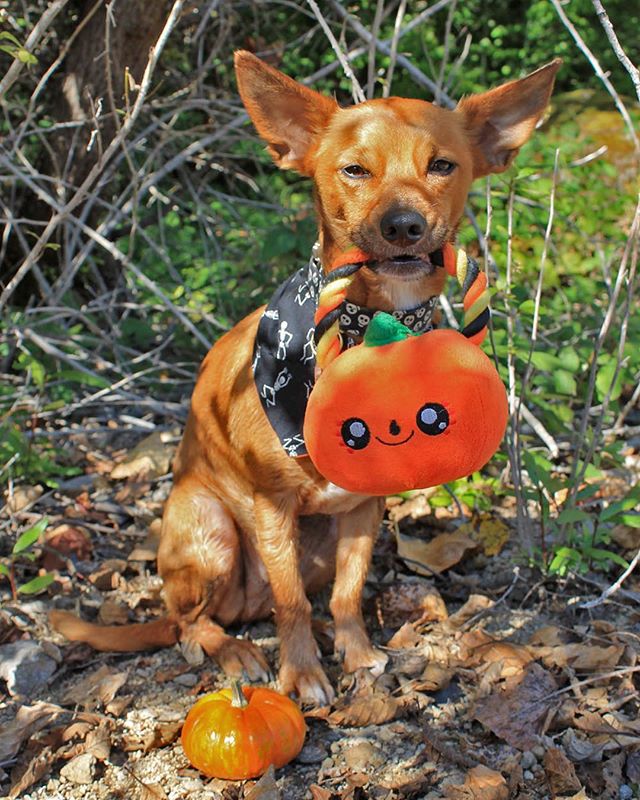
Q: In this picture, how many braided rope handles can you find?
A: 1